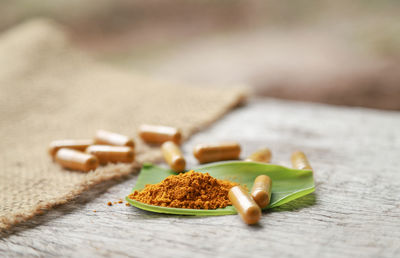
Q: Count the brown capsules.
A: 11